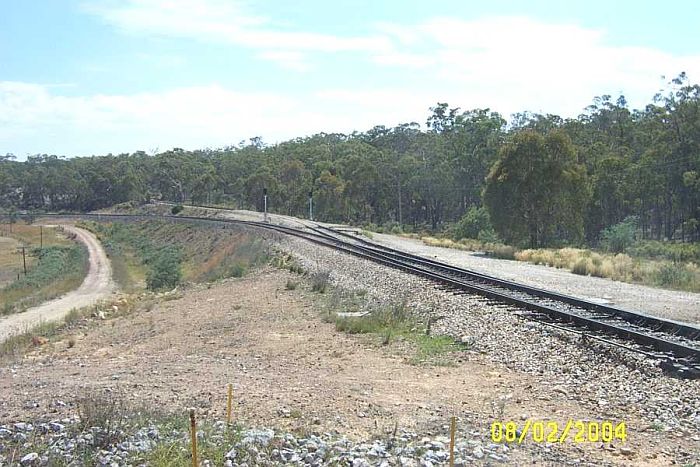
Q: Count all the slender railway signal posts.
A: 2